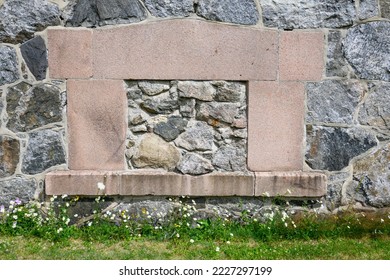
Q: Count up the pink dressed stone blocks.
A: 8